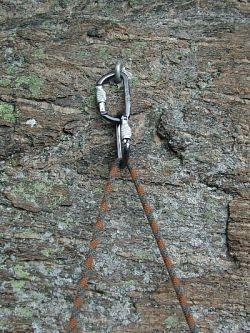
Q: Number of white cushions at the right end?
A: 0